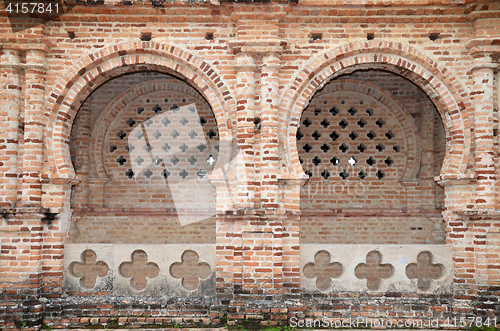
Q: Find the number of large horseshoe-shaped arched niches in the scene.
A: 2